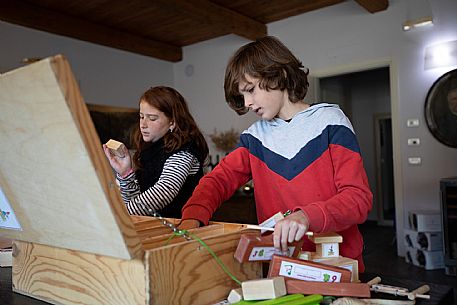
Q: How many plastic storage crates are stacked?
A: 3